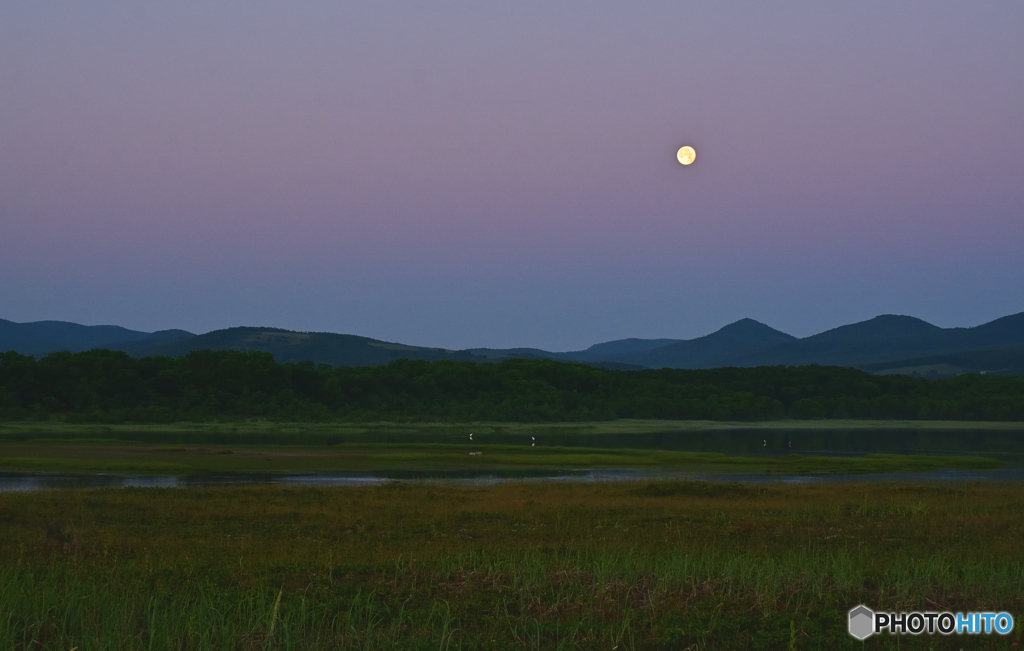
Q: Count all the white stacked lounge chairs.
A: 0